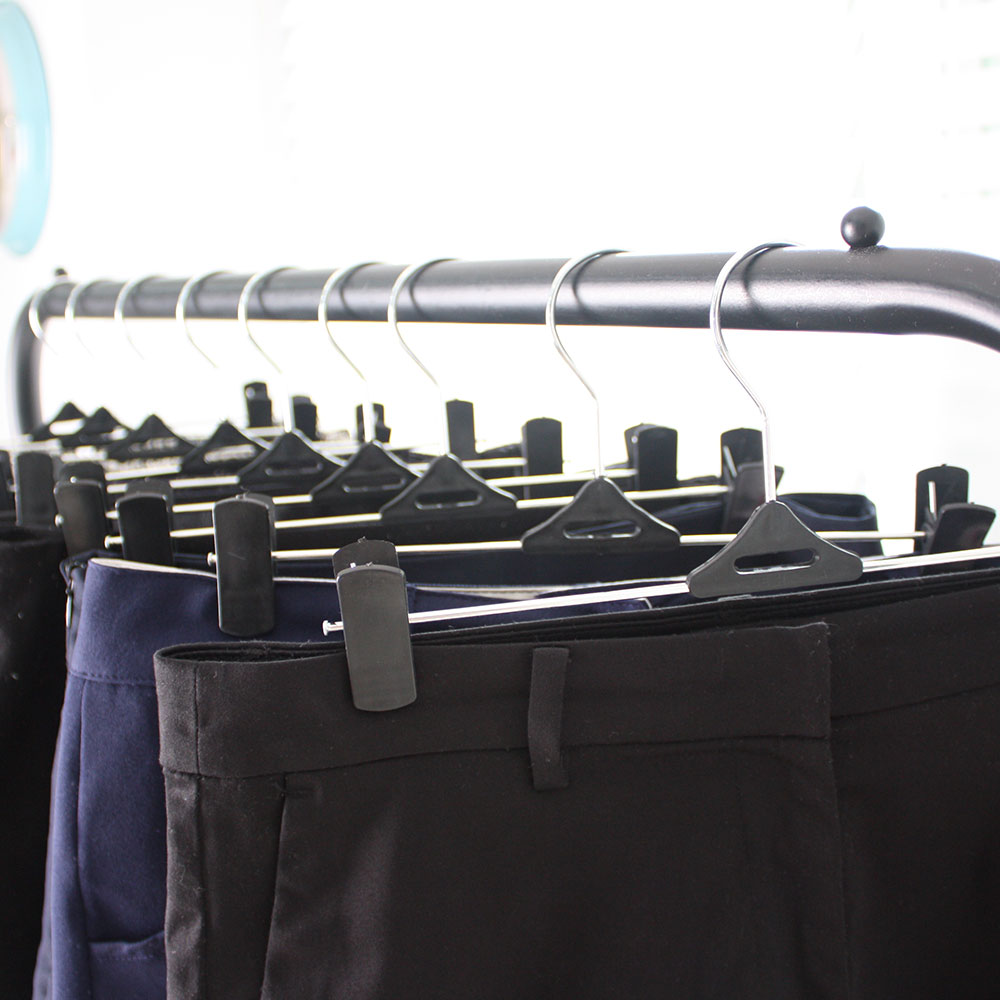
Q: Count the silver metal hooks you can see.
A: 9